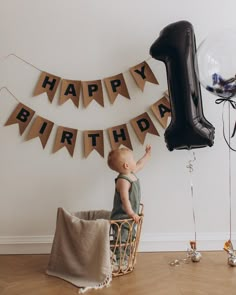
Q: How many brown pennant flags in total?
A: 12